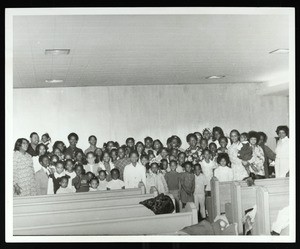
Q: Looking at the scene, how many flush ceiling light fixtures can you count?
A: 4